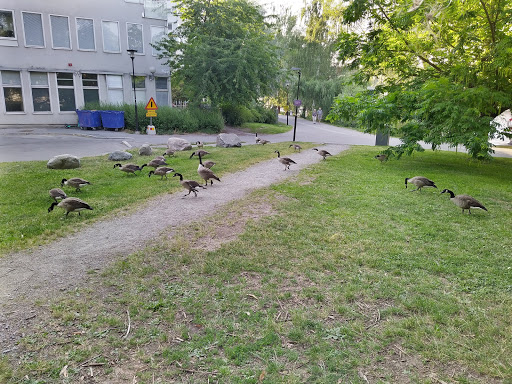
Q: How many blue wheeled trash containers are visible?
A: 2